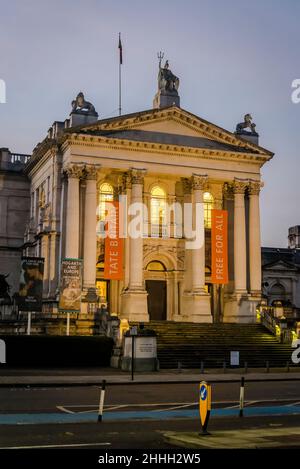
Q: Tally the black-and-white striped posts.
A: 2